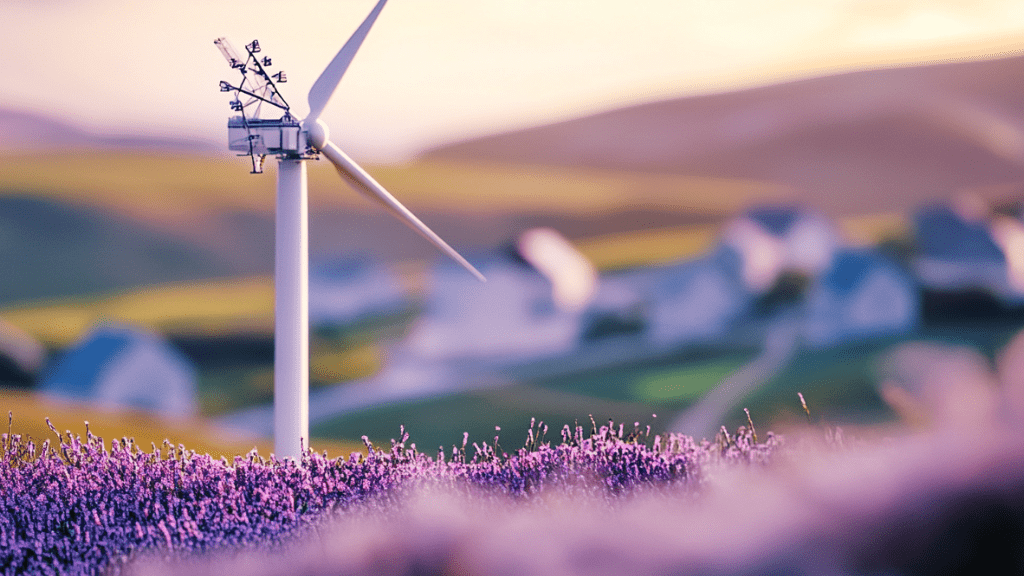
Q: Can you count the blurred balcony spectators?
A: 0